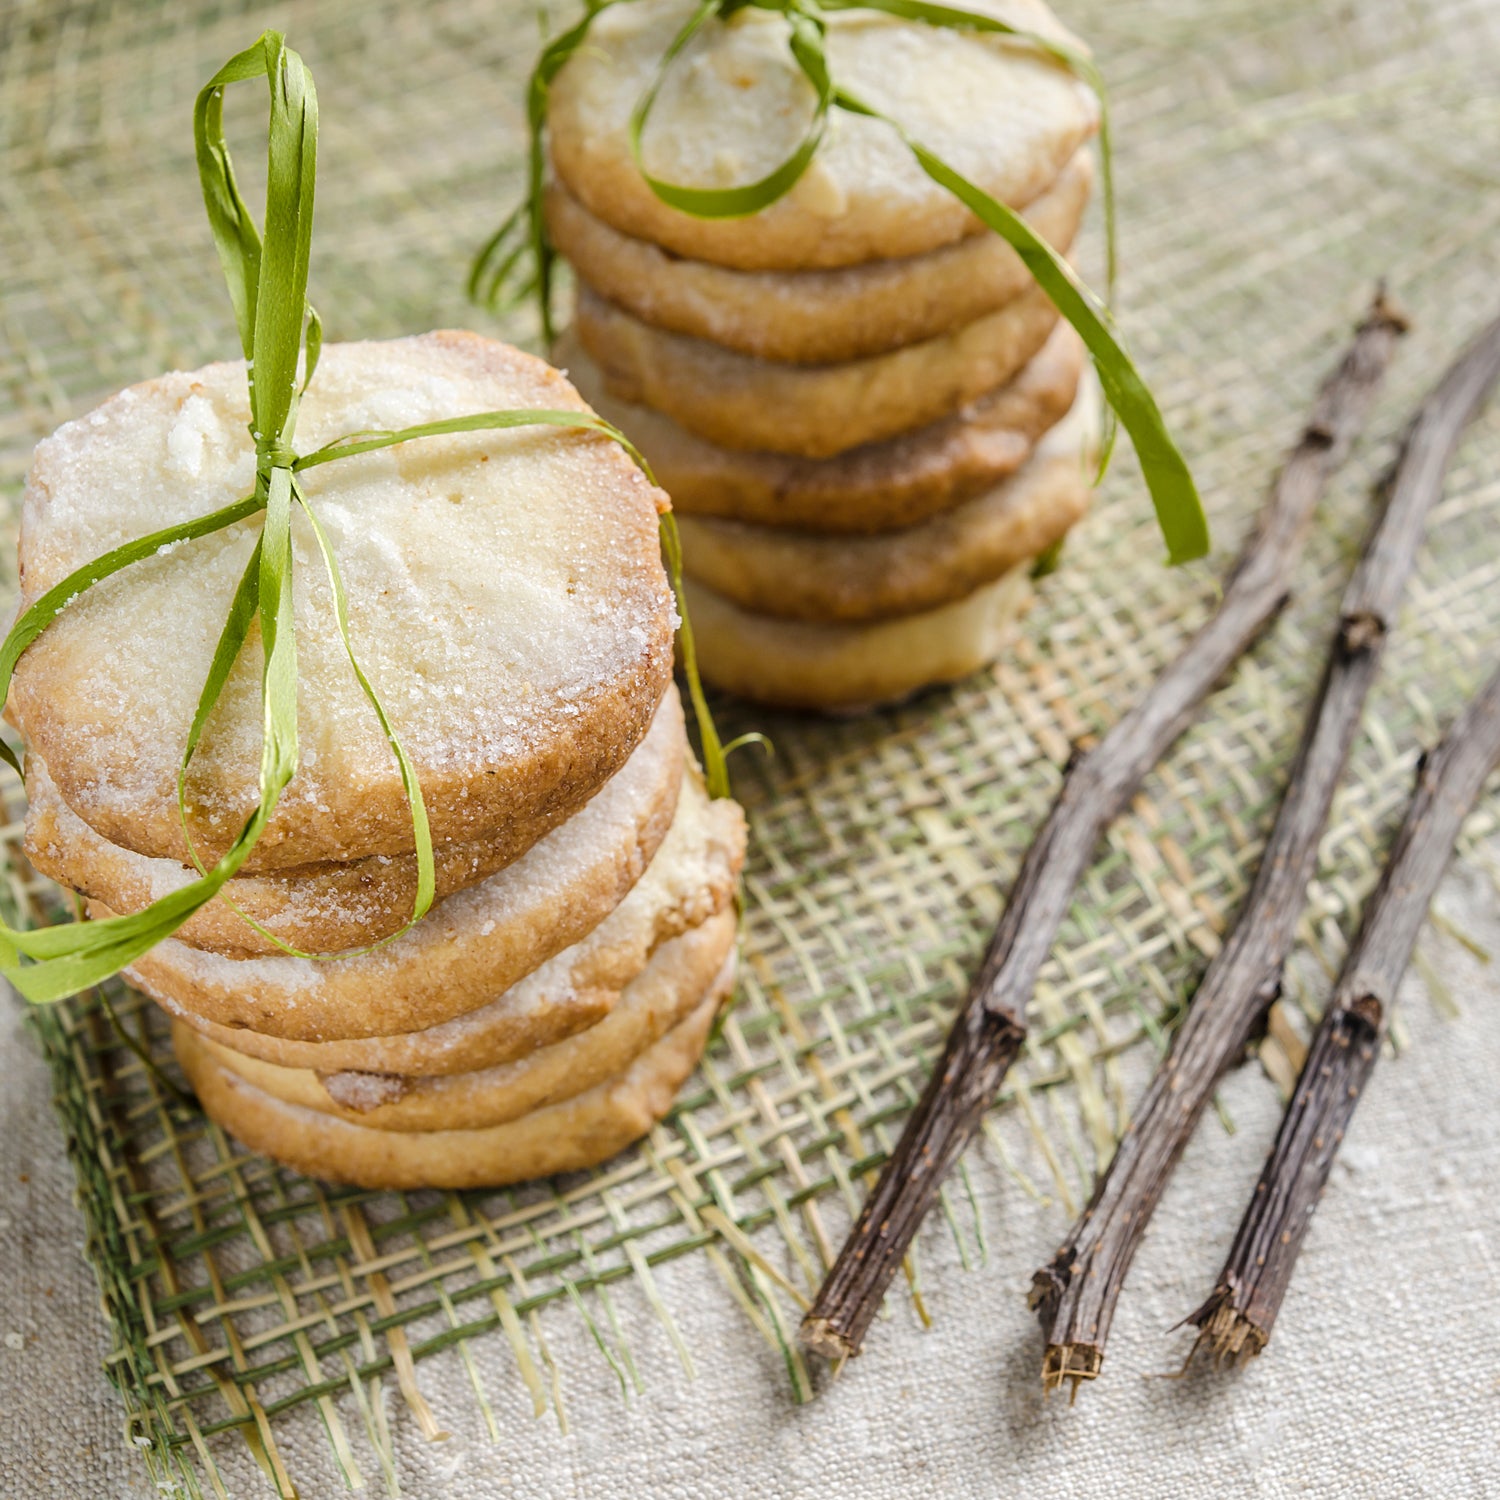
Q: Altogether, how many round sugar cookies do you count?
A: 12